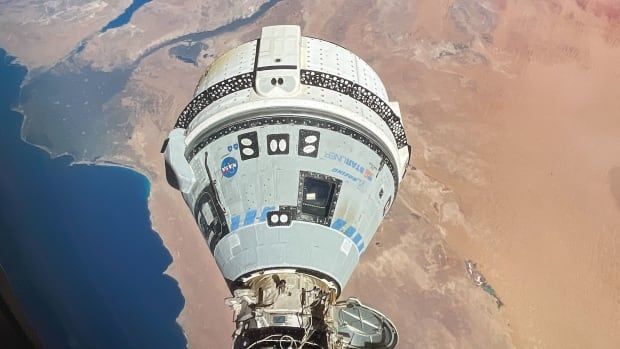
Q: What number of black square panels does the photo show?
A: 4